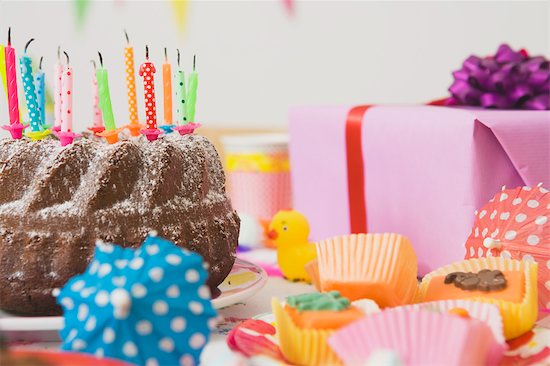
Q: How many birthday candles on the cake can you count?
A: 13